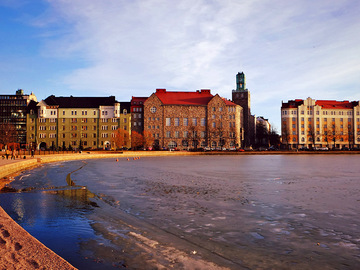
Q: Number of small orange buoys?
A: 5